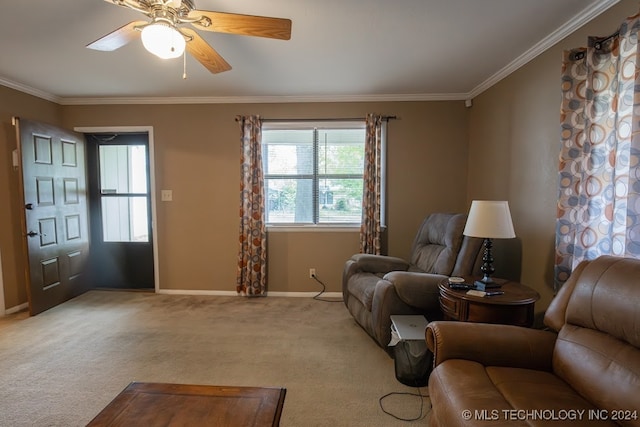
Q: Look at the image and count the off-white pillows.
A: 0